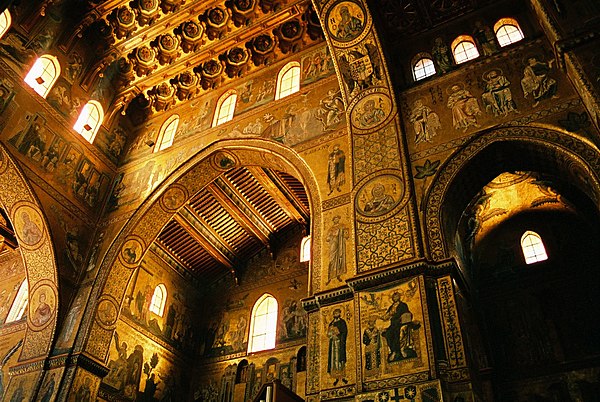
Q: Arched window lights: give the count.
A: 14